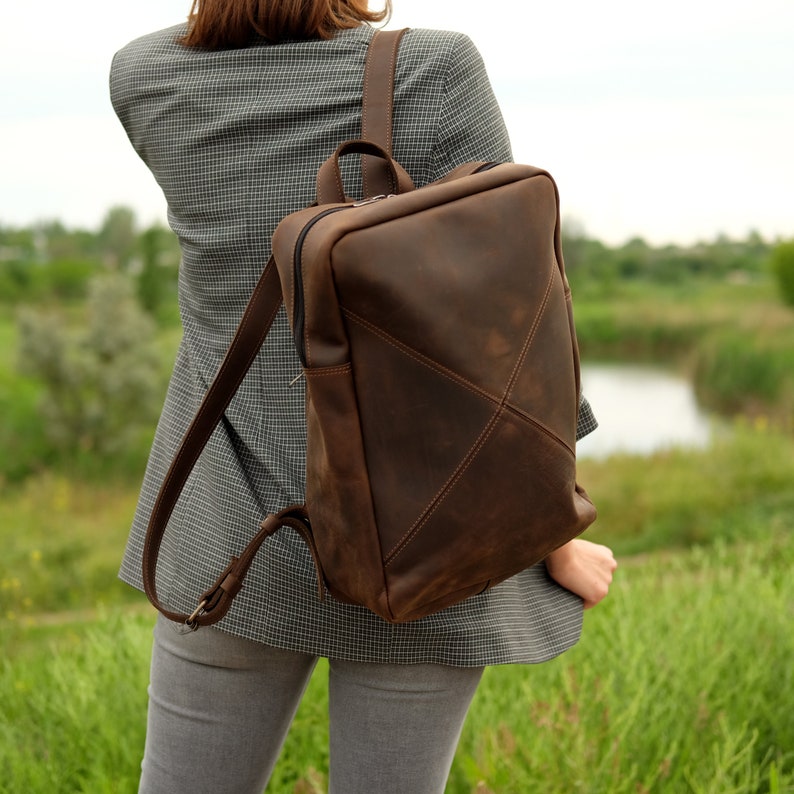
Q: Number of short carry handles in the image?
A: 1